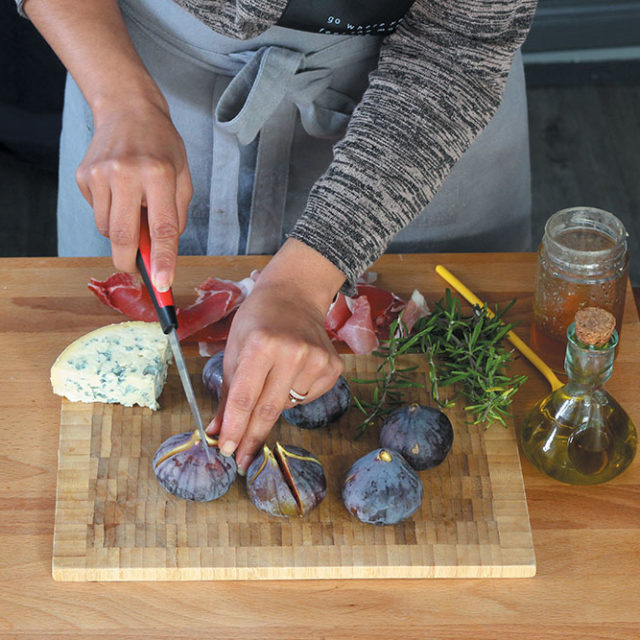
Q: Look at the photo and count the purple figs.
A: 6